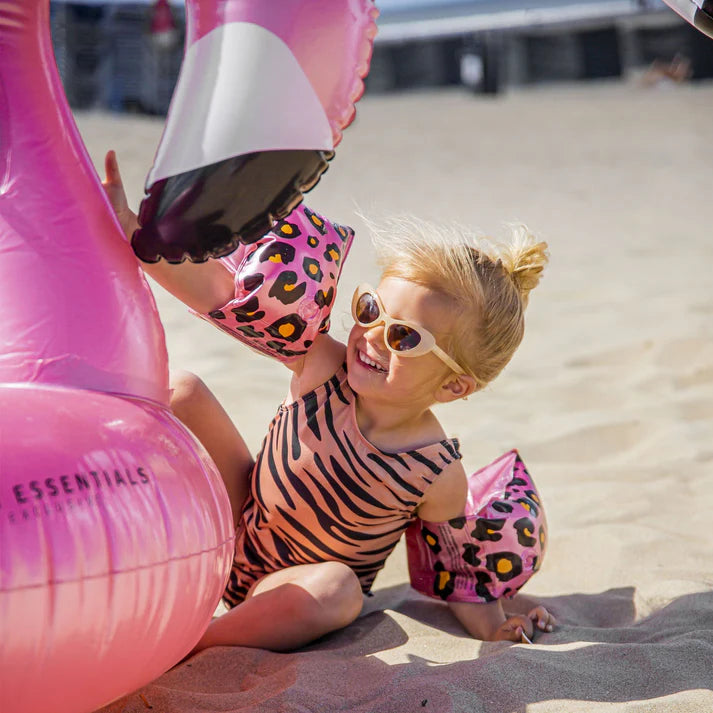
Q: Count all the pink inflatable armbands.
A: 2